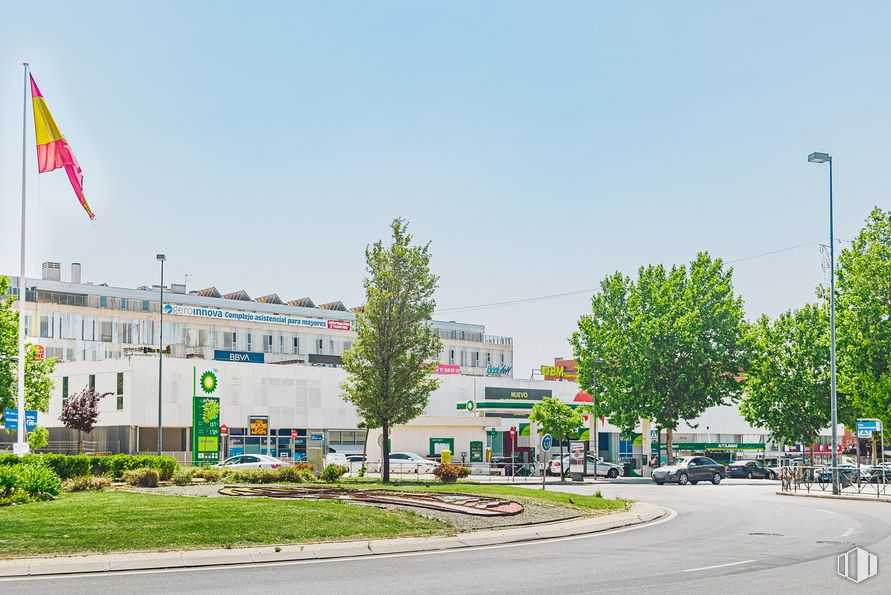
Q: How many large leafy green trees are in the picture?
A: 4